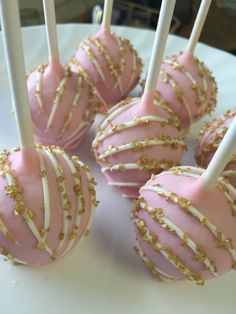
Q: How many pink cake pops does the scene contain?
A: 7